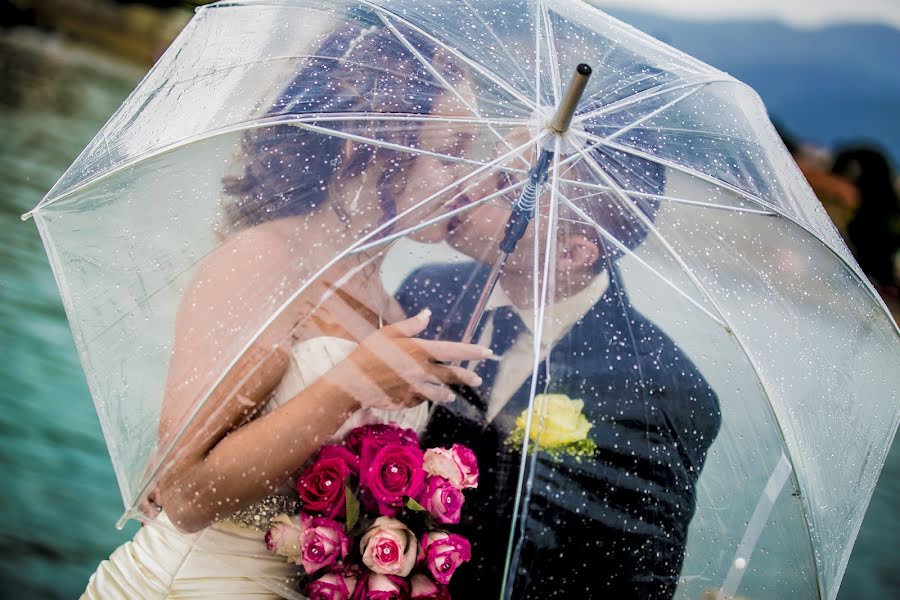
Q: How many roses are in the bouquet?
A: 12